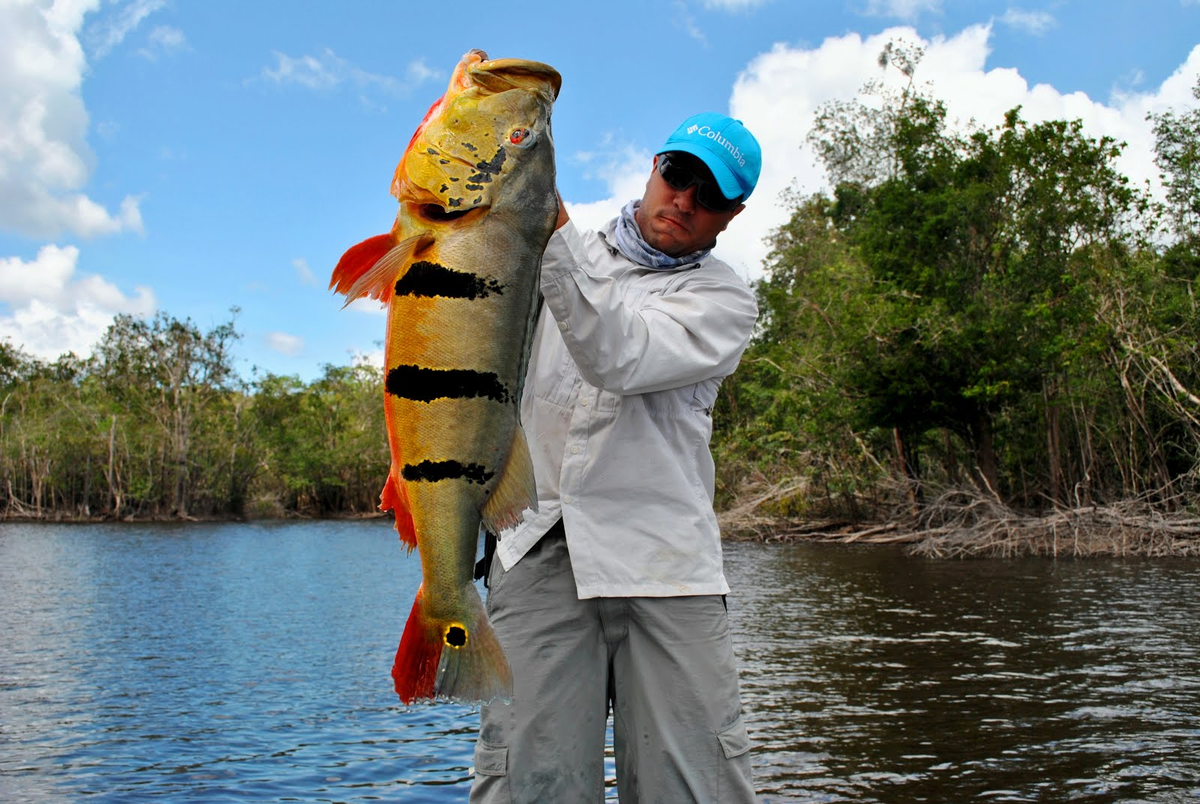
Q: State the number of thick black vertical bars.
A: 3